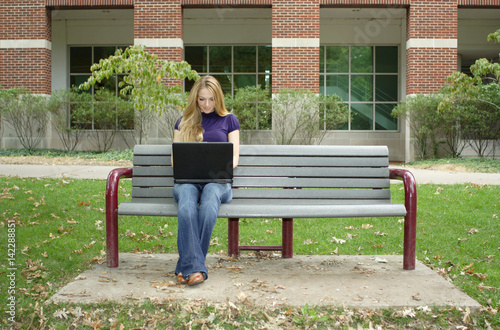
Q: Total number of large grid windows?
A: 3